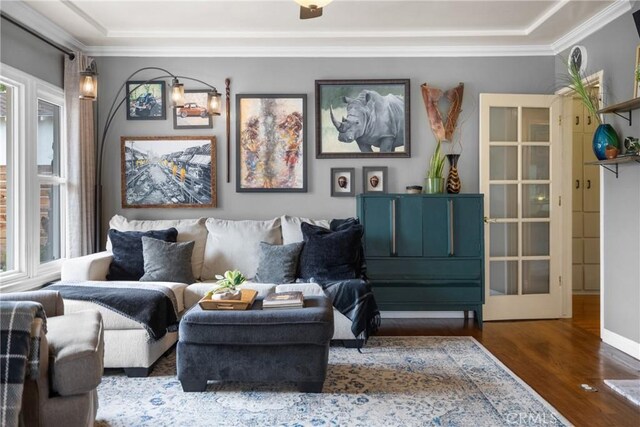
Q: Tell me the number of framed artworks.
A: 7